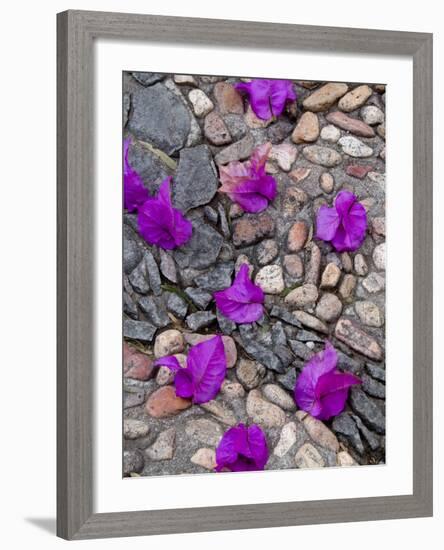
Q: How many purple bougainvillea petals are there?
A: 9